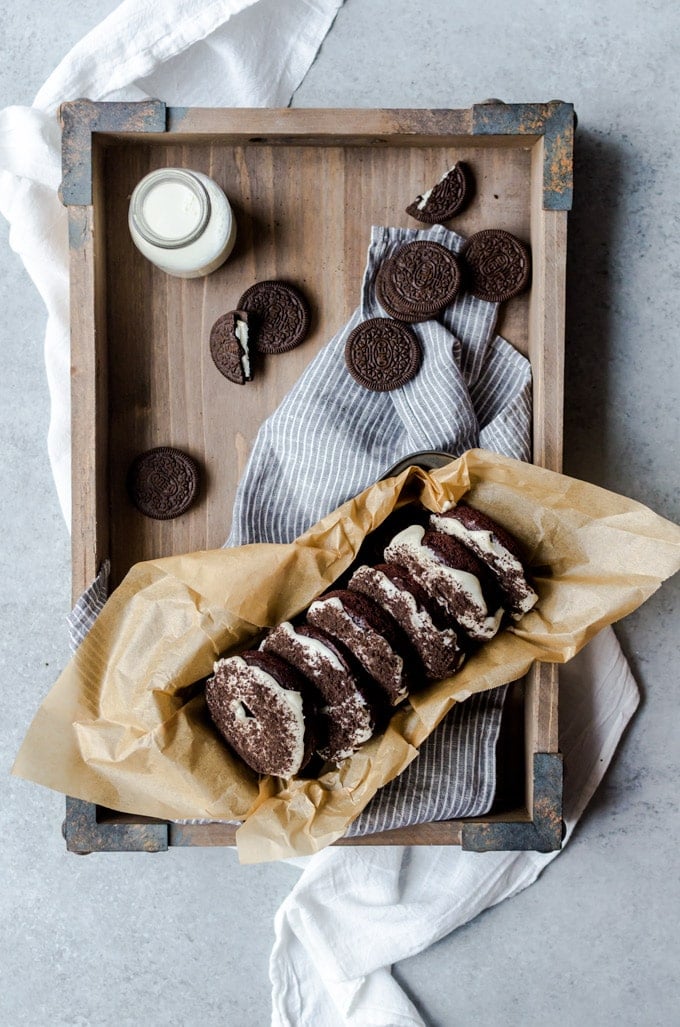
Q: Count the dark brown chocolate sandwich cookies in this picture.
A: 8